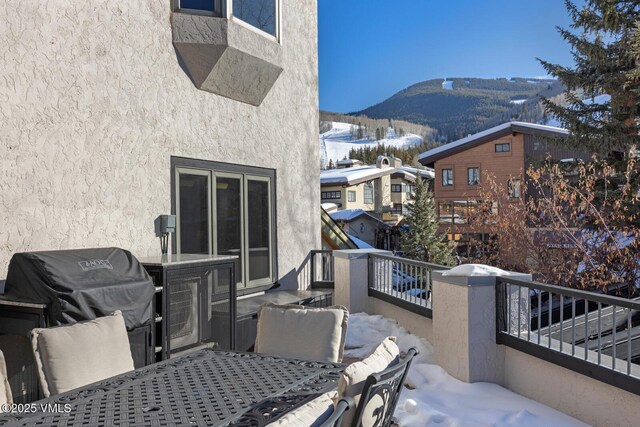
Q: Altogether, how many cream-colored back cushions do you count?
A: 5